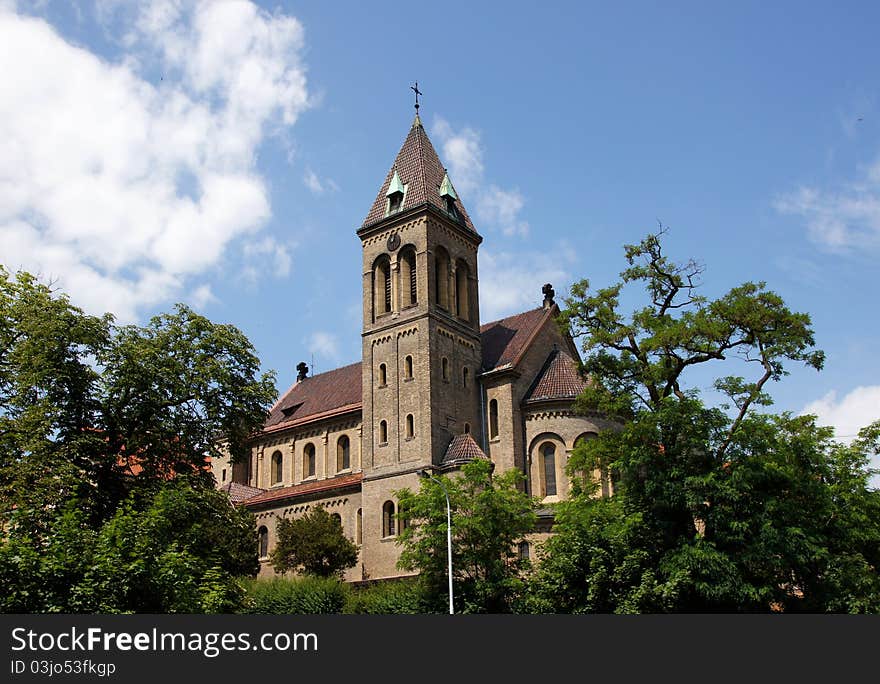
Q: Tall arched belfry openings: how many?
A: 4